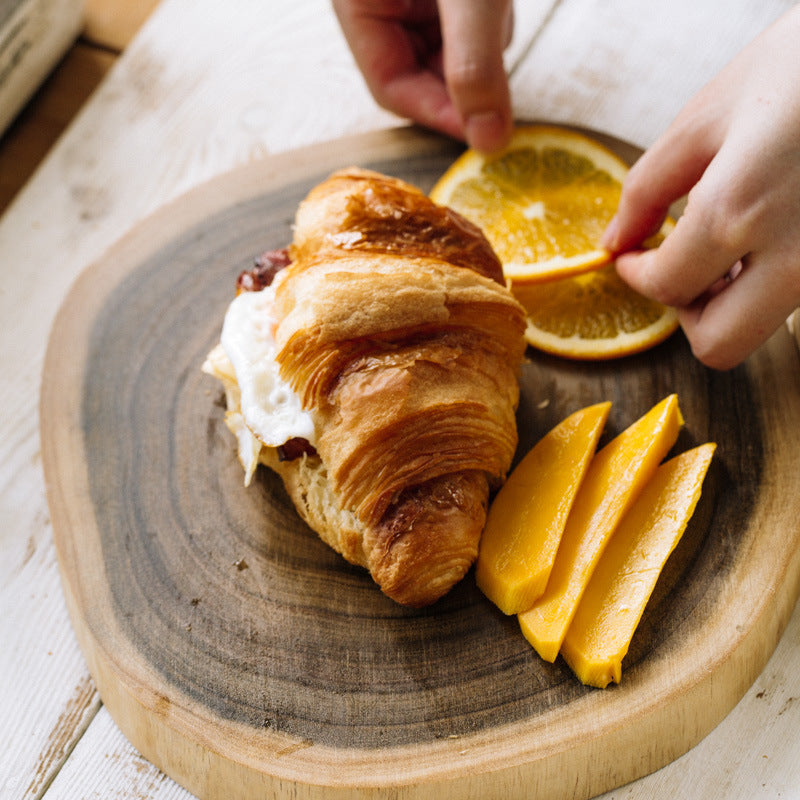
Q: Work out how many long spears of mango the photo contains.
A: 3